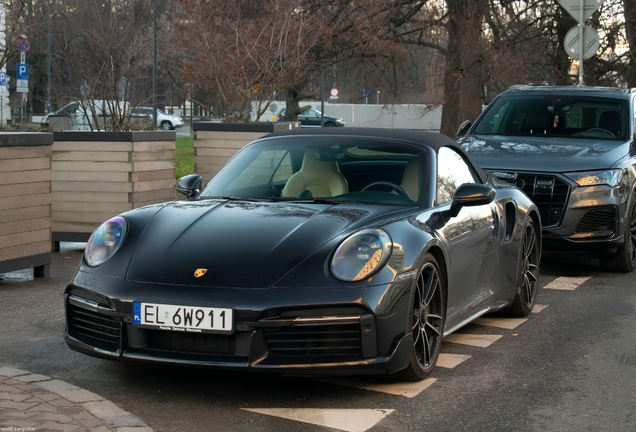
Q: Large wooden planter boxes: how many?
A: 3